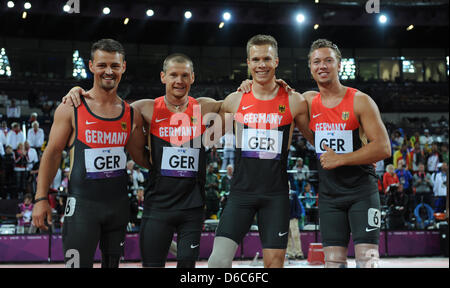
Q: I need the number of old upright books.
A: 0